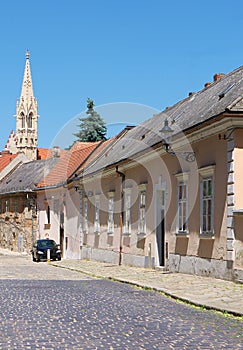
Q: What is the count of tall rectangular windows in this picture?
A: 7